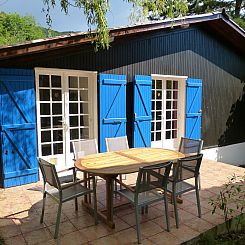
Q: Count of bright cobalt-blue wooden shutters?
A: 4